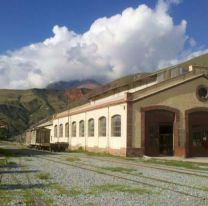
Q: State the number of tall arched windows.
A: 8